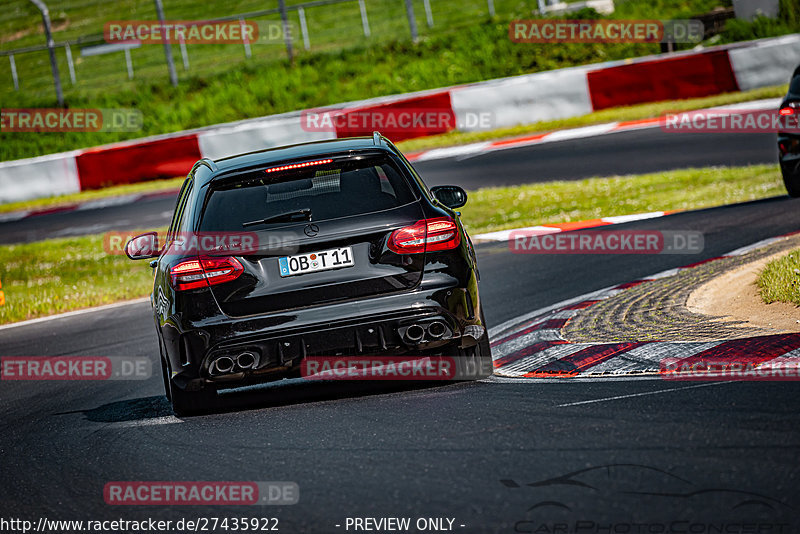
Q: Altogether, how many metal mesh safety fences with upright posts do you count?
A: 1